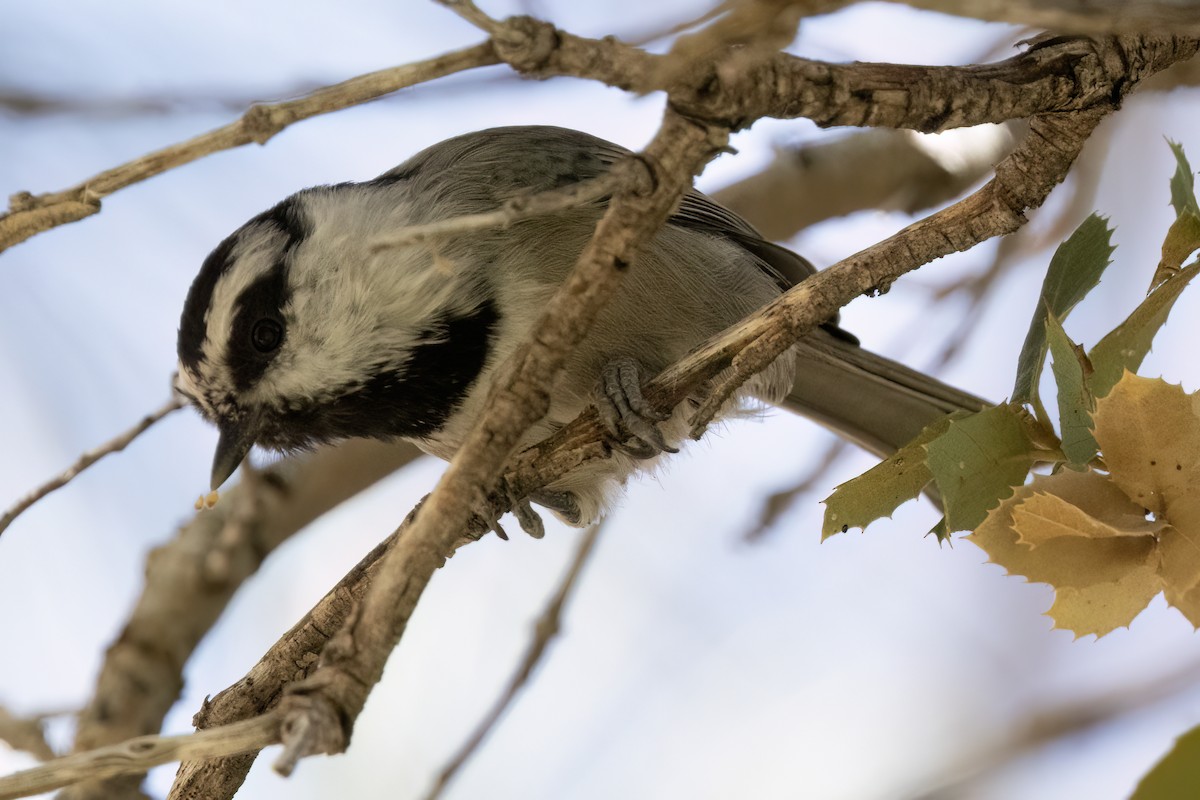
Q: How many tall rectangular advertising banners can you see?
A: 0